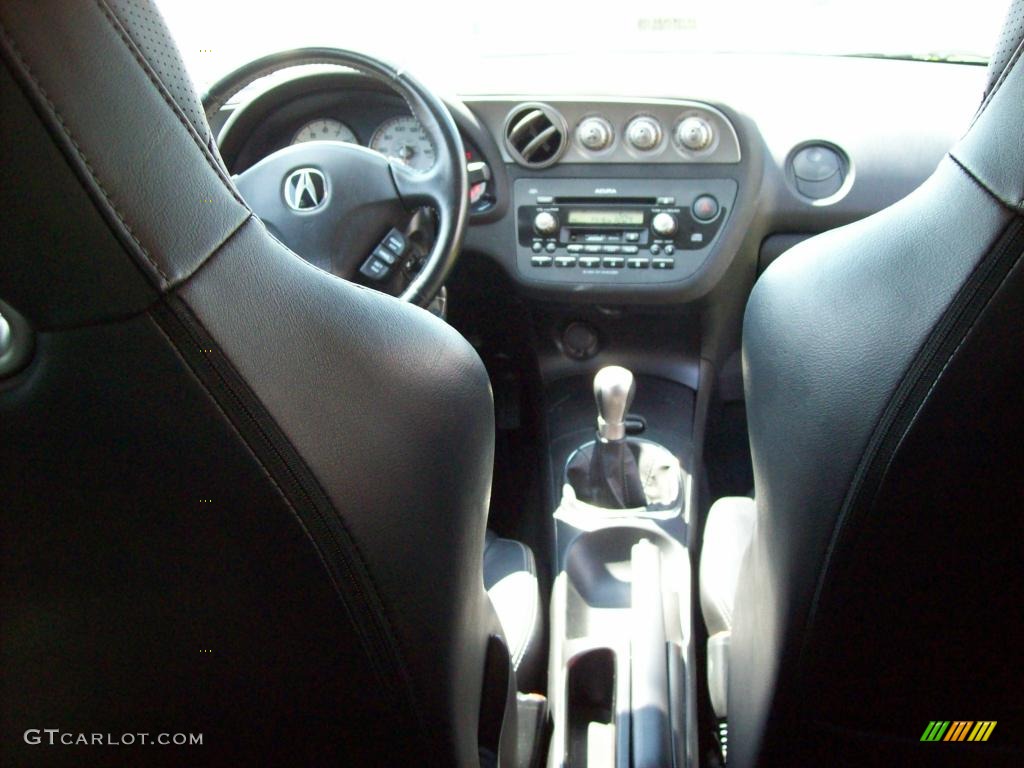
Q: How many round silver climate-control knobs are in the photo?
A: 3